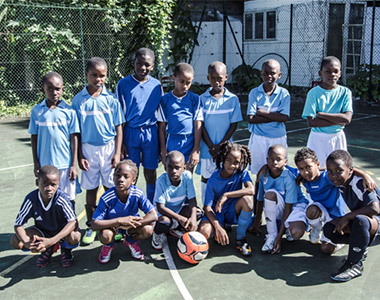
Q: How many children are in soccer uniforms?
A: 14